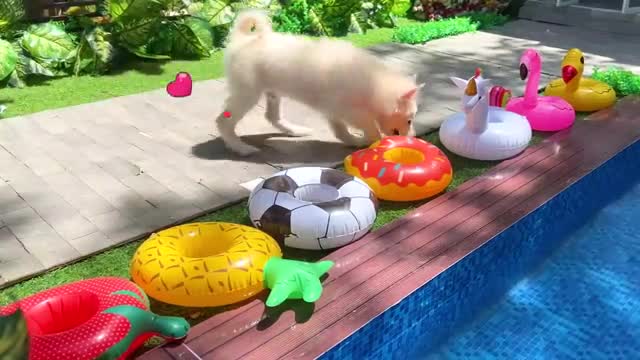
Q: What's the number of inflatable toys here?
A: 7